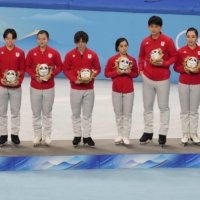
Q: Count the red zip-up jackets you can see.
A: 6